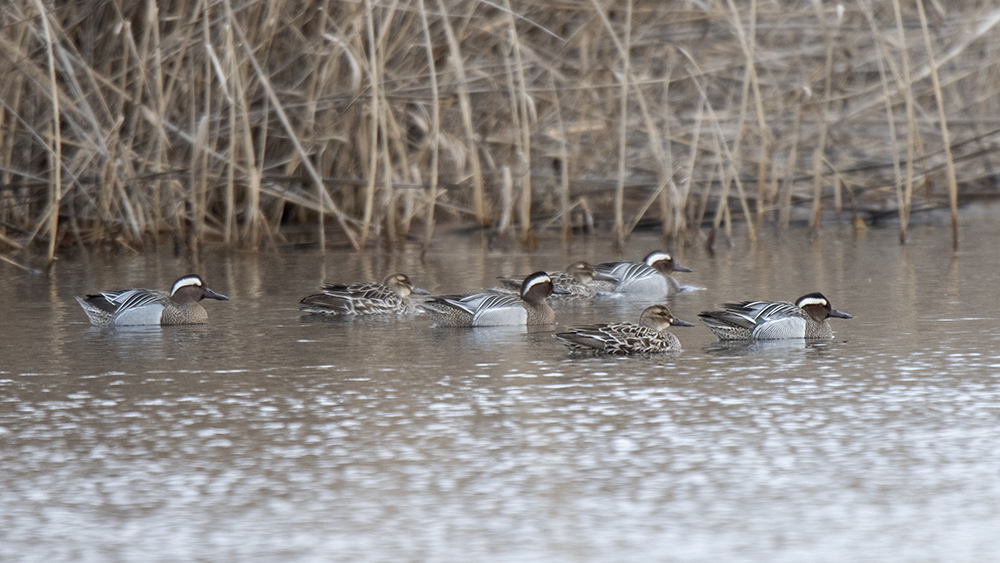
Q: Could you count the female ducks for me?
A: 3